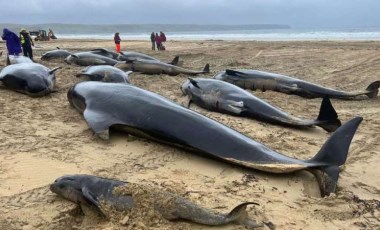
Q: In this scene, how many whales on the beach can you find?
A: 12